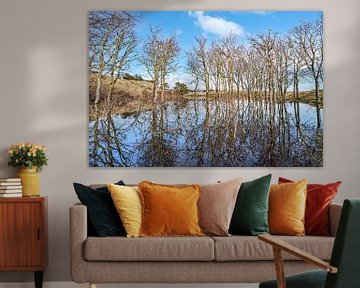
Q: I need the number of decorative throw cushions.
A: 7